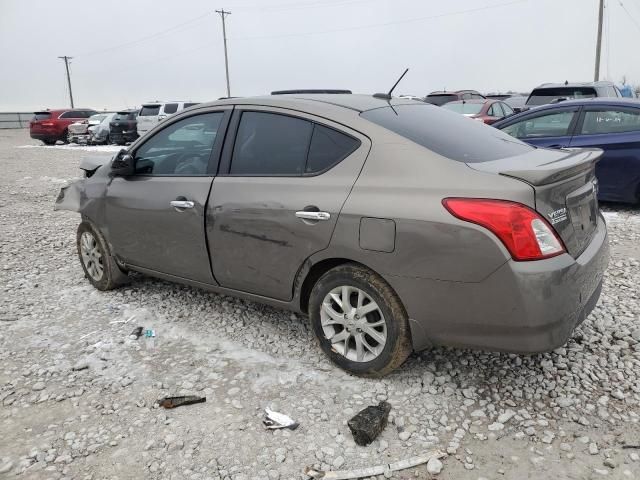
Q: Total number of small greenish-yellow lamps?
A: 0